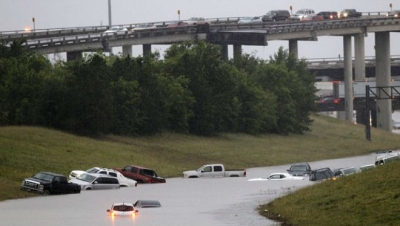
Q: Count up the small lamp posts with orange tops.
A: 4